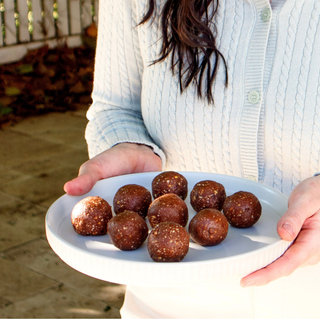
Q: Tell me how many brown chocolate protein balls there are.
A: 9